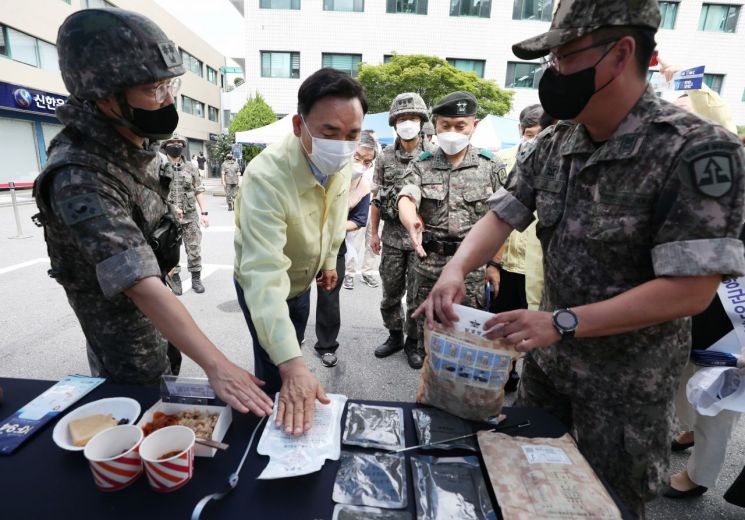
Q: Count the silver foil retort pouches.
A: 5